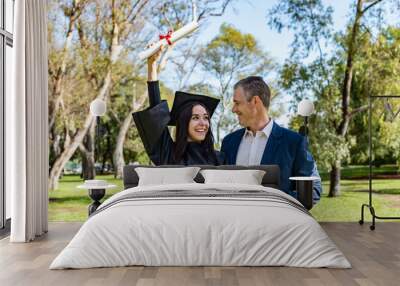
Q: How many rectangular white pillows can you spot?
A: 2